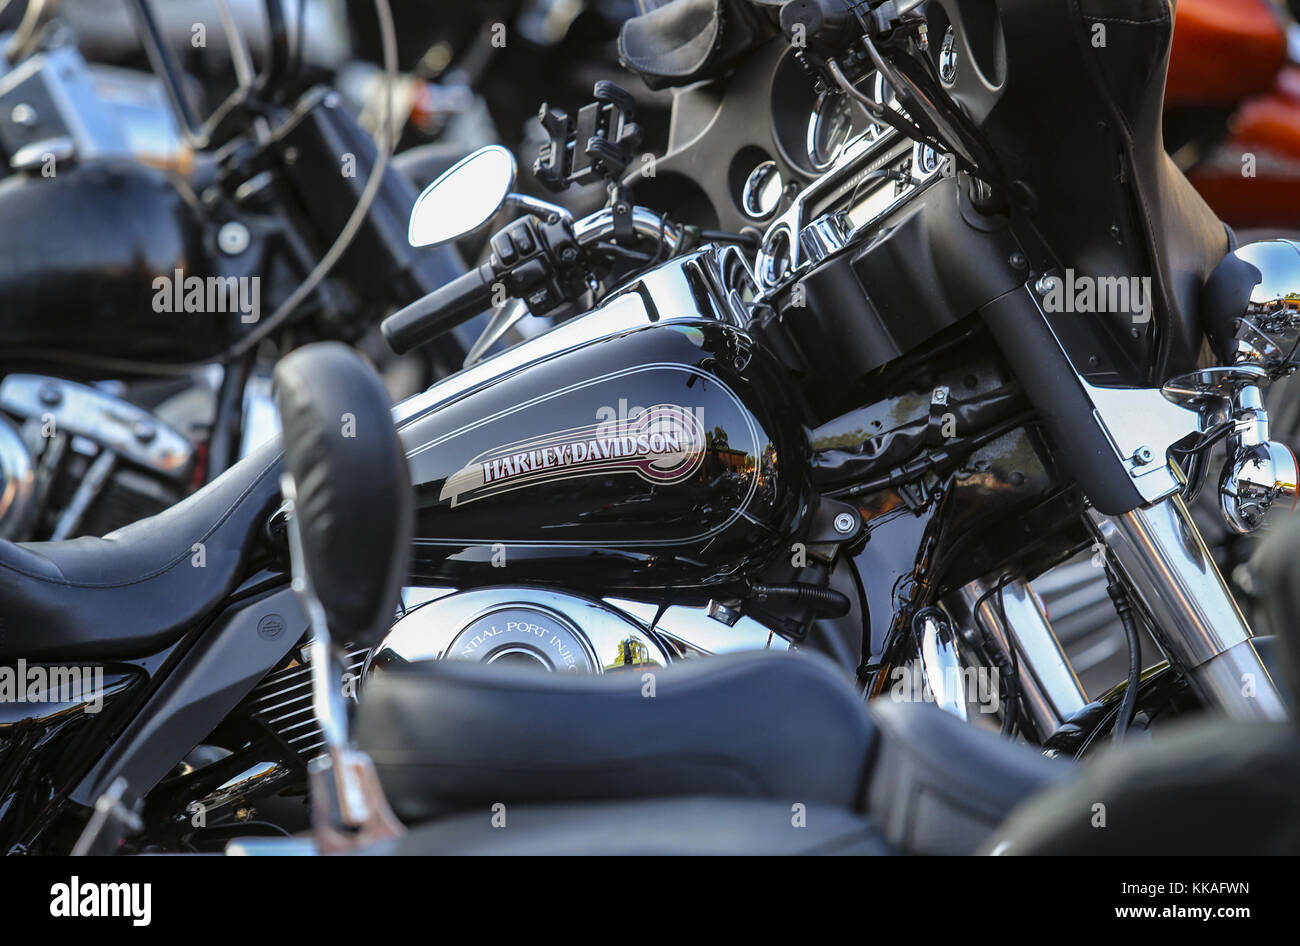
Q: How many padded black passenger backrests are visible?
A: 1